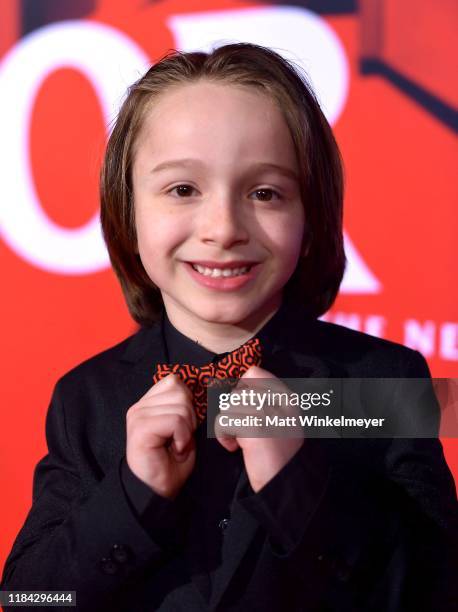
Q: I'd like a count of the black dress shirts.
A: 1